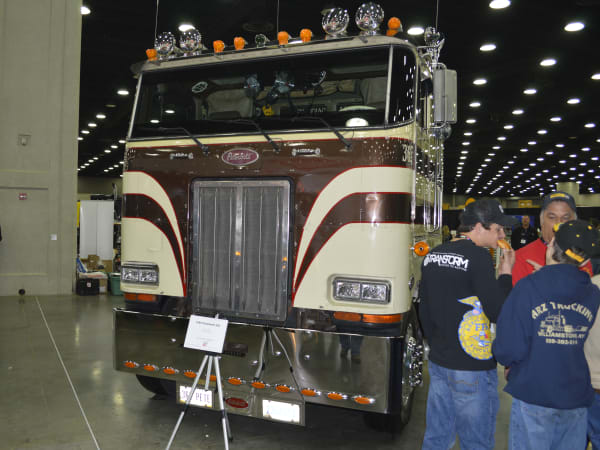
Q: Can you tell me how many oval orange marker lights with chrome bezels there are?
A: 11